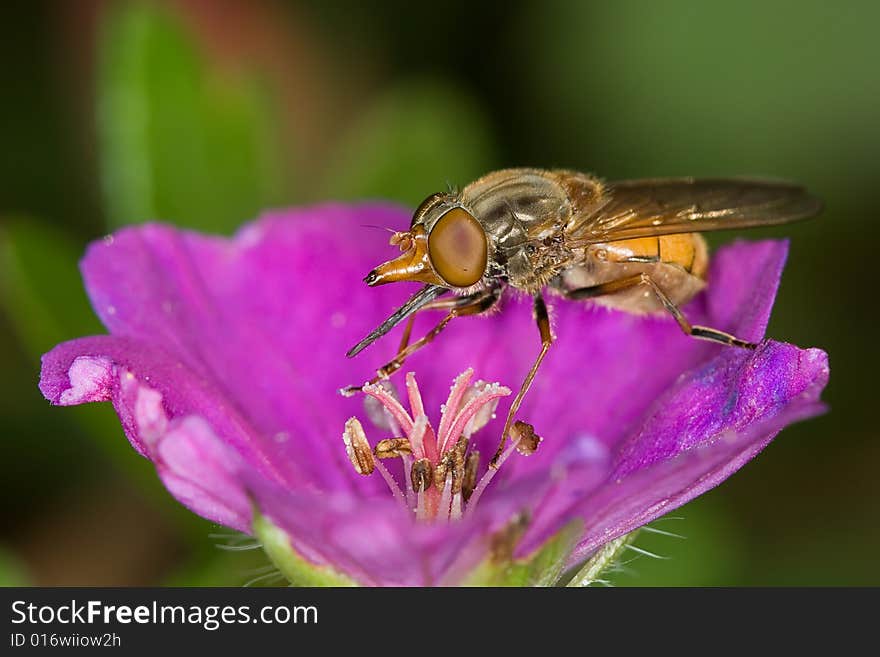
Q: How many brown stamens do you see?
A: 6